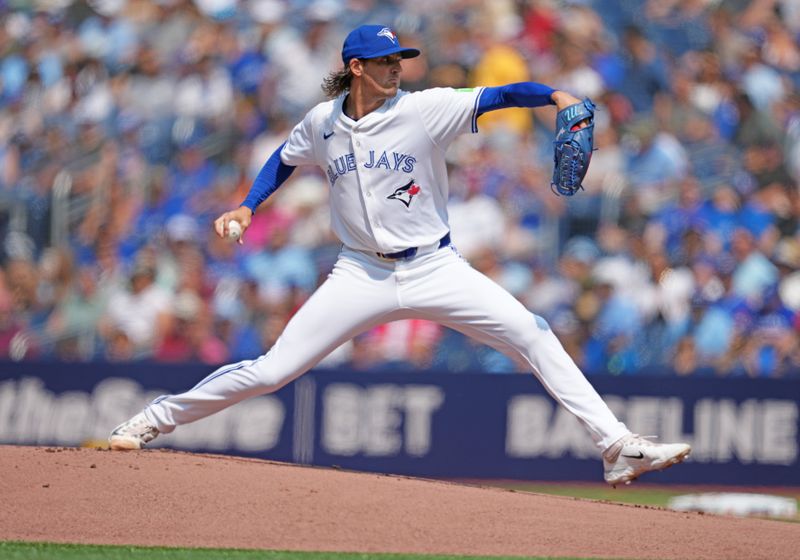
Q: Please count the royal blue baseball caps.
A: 1